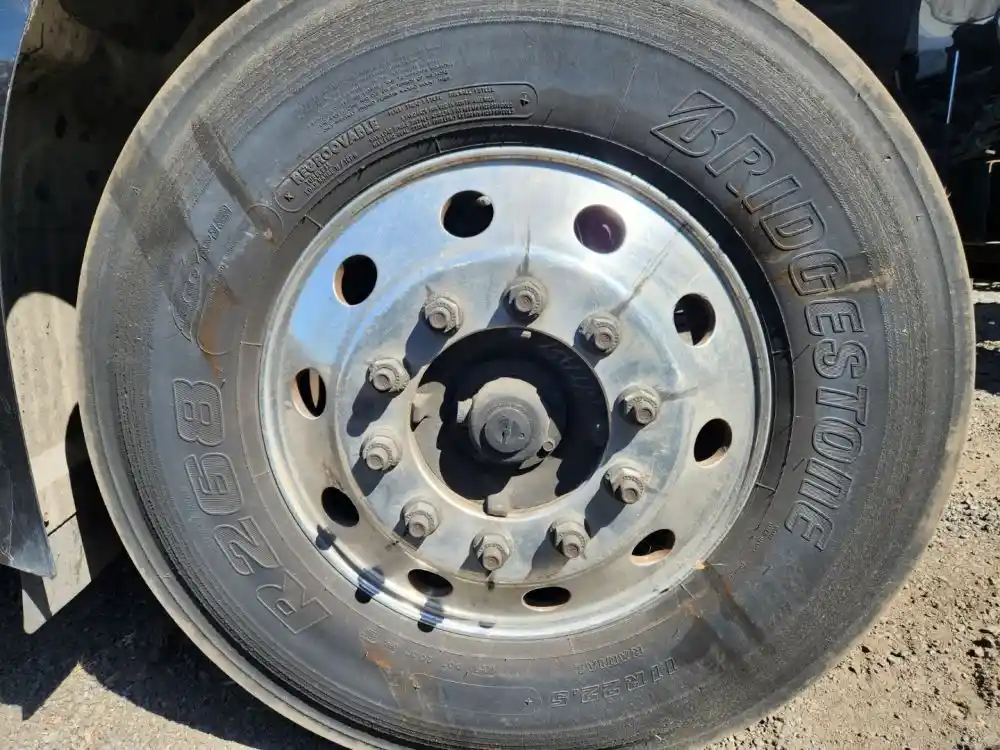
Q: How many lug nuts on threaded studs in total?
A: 10